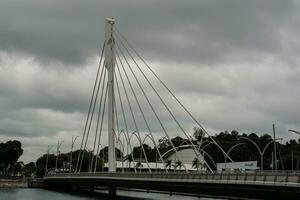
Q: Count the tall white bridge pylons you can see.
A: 1